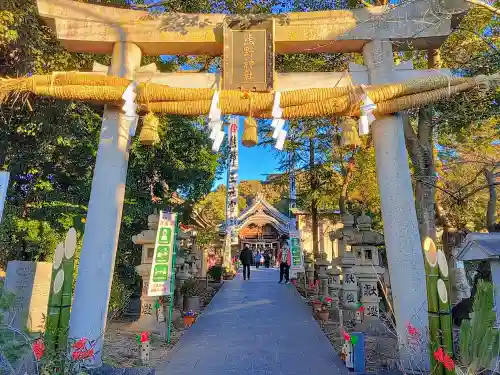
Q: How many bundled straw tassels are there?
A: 3